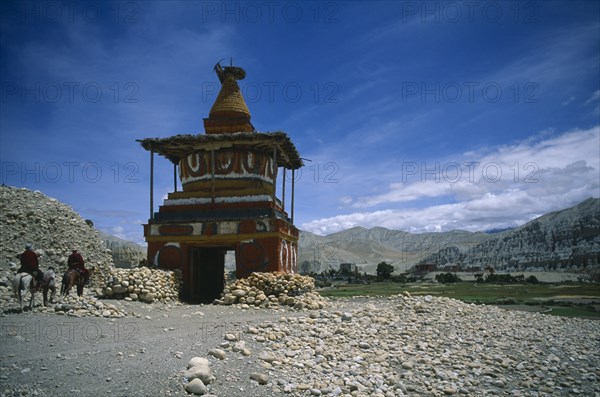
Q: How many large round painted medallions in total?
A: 2